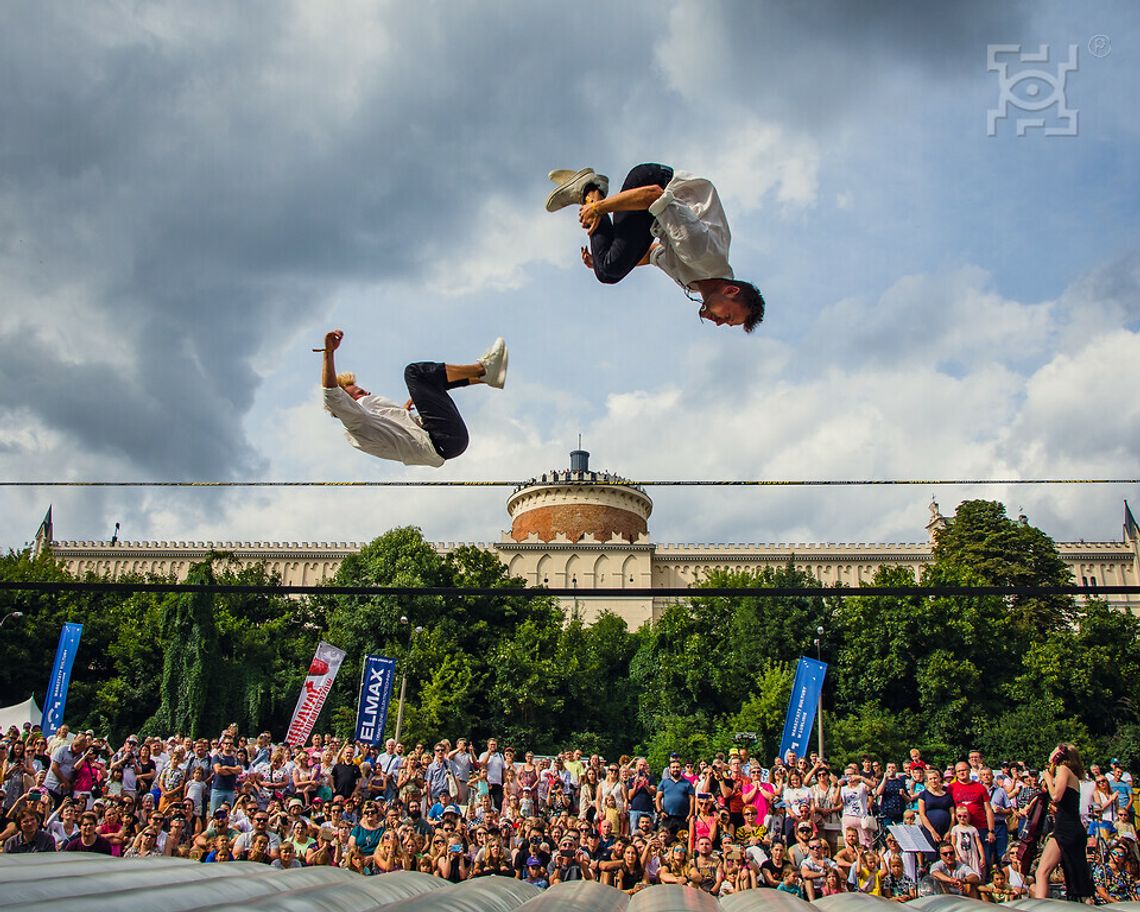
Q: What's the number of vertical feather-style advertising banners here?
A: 4